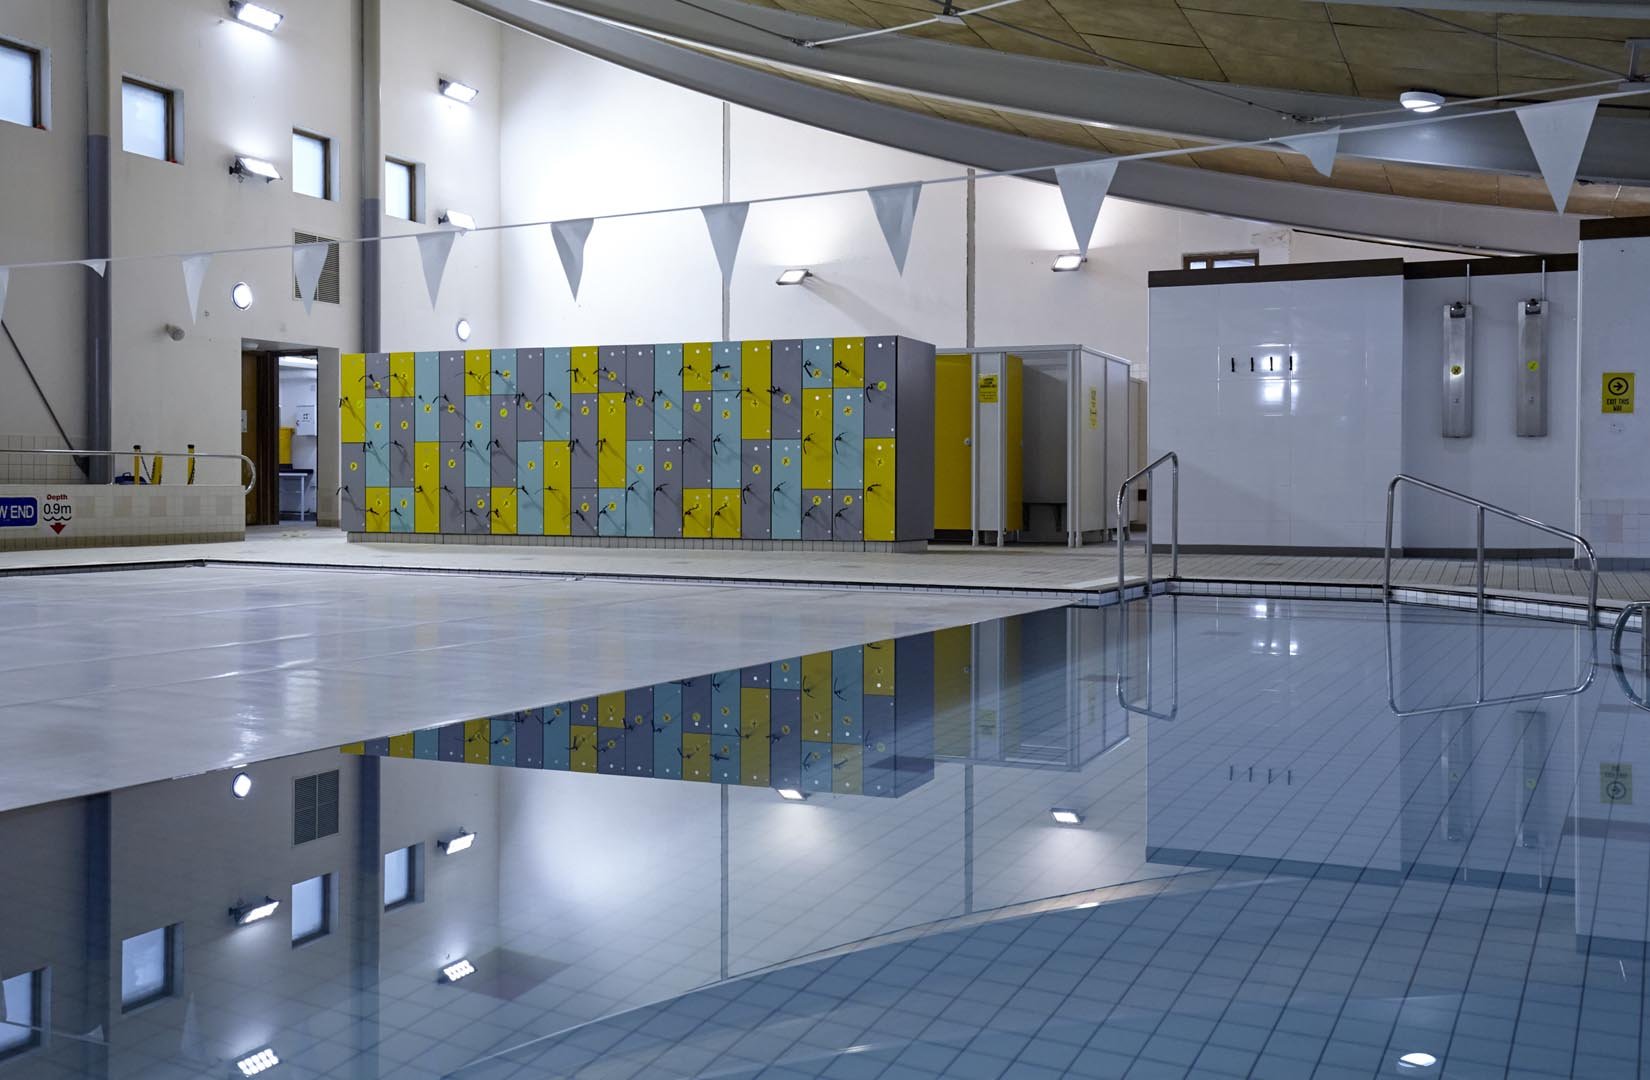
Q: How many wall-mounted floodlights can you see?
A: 6